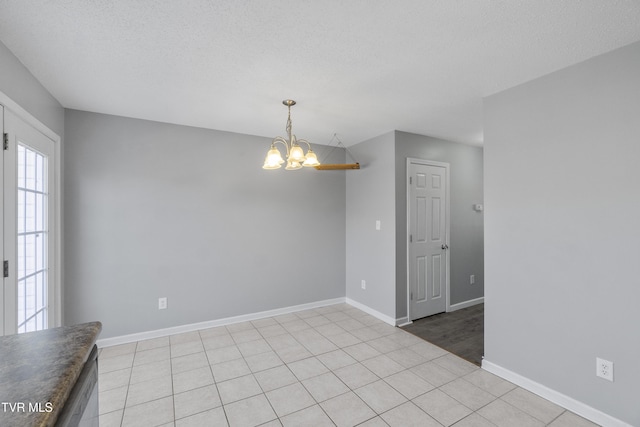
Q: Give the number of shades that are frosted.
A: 5